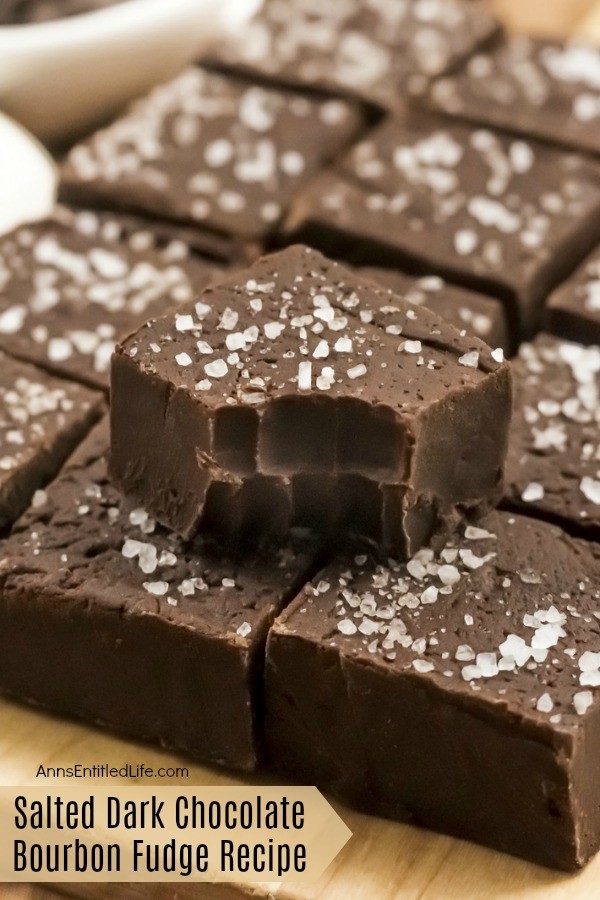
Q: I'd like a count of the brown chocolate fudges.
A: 12